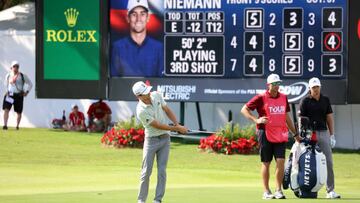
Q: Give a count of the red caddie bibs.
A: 1